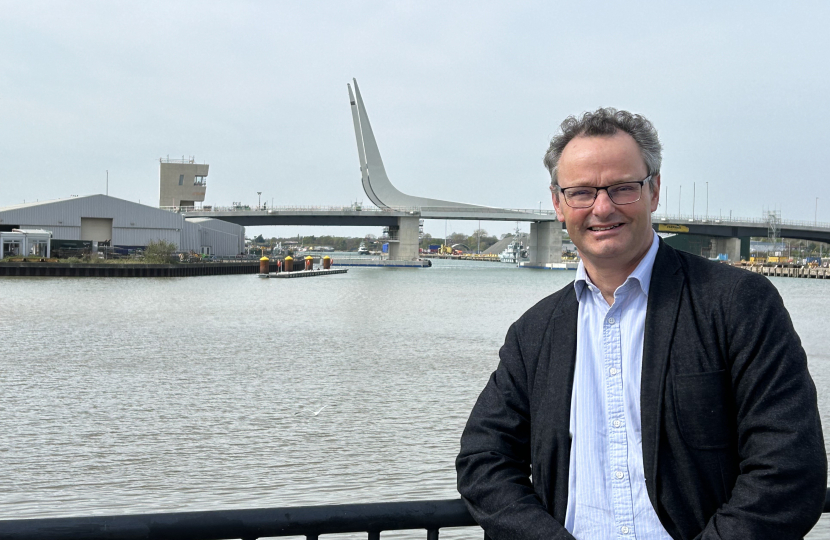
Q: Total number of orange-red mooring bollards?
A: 4